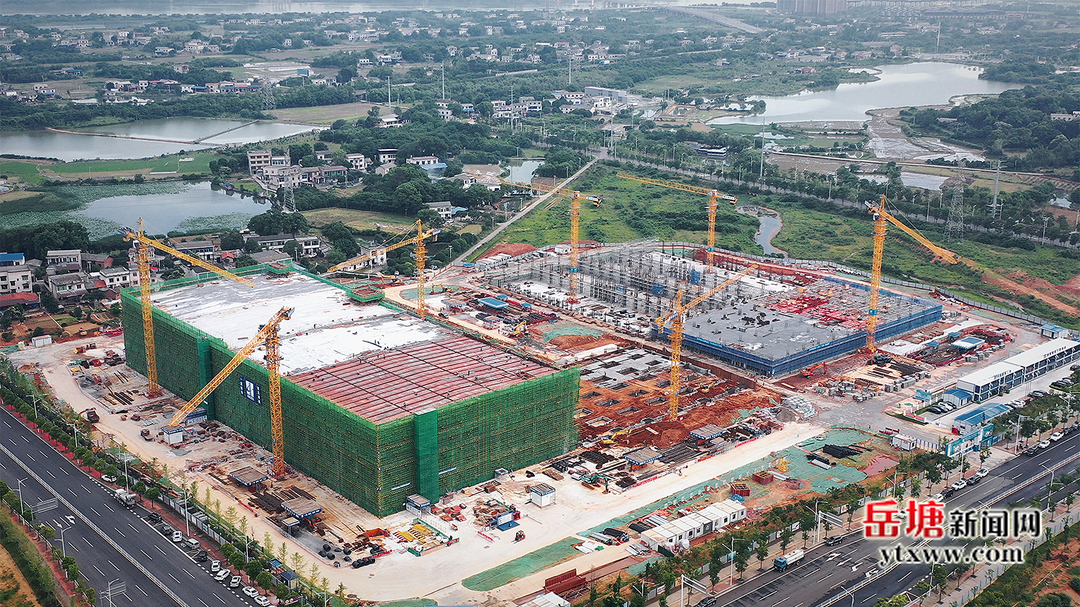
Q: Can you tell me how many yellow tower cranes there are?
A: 7